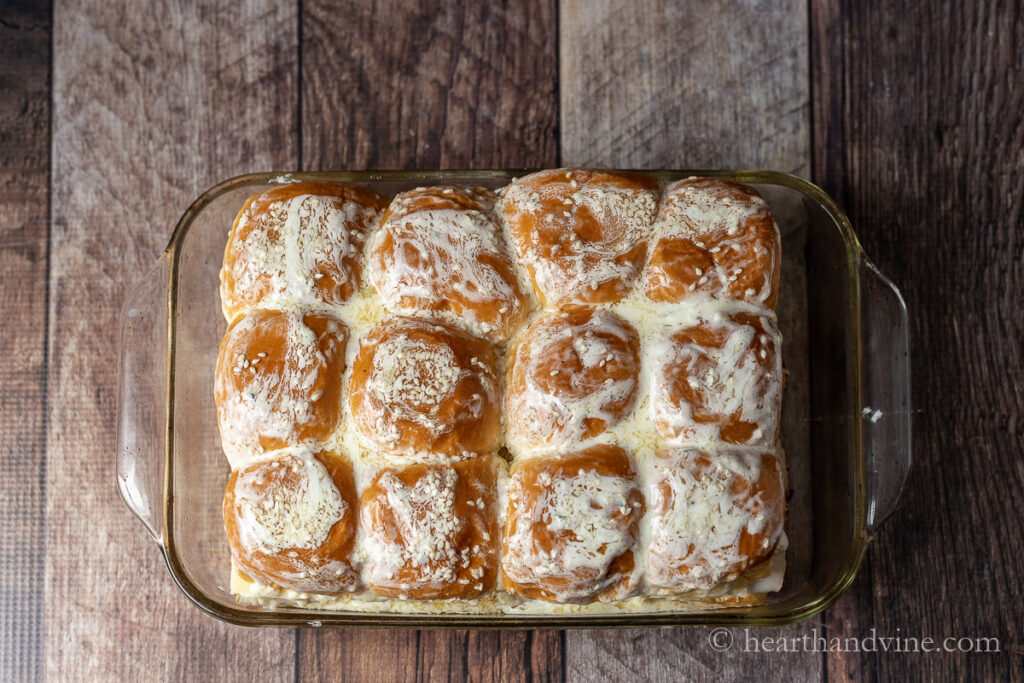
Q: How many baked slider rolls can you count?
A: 12